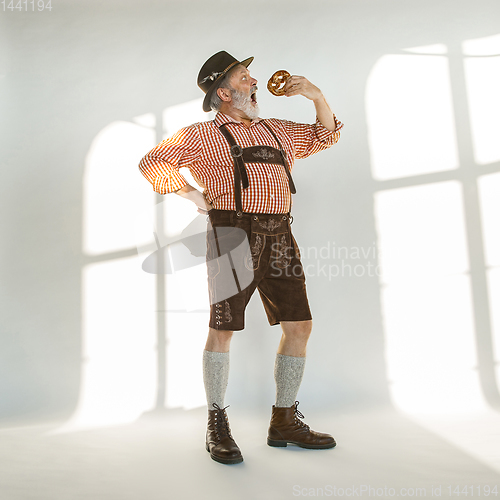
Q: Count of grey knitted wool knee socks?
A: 2